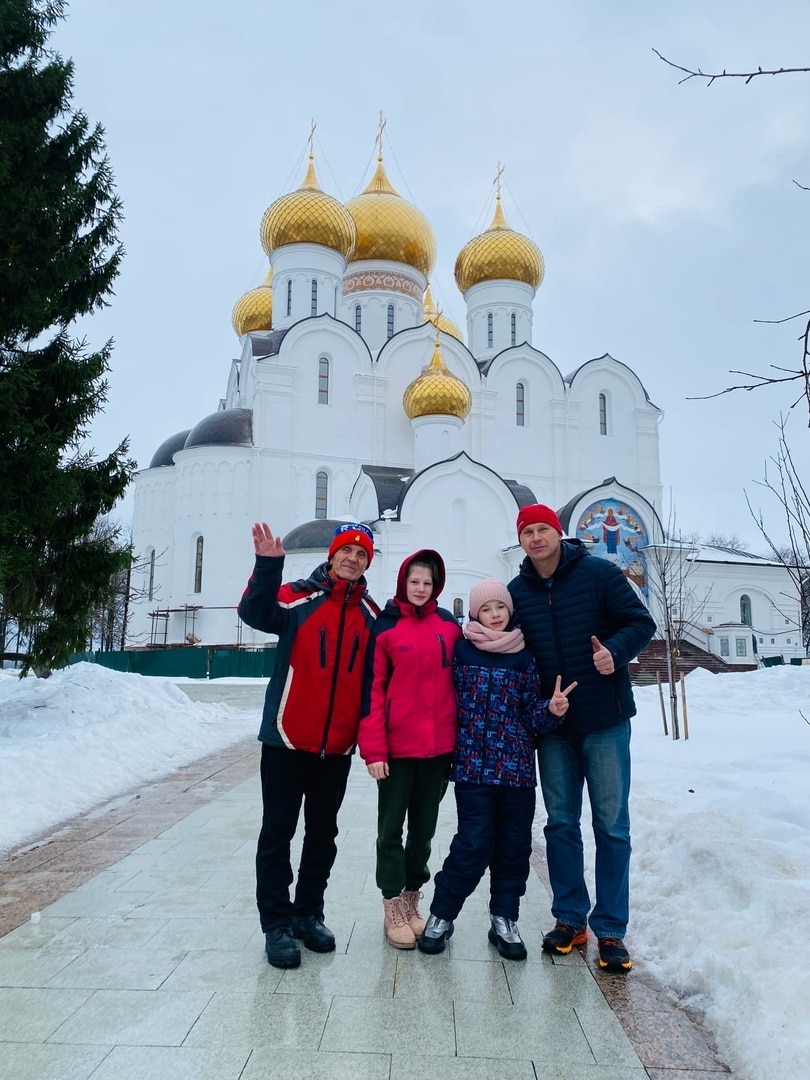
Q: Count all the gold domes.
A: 6